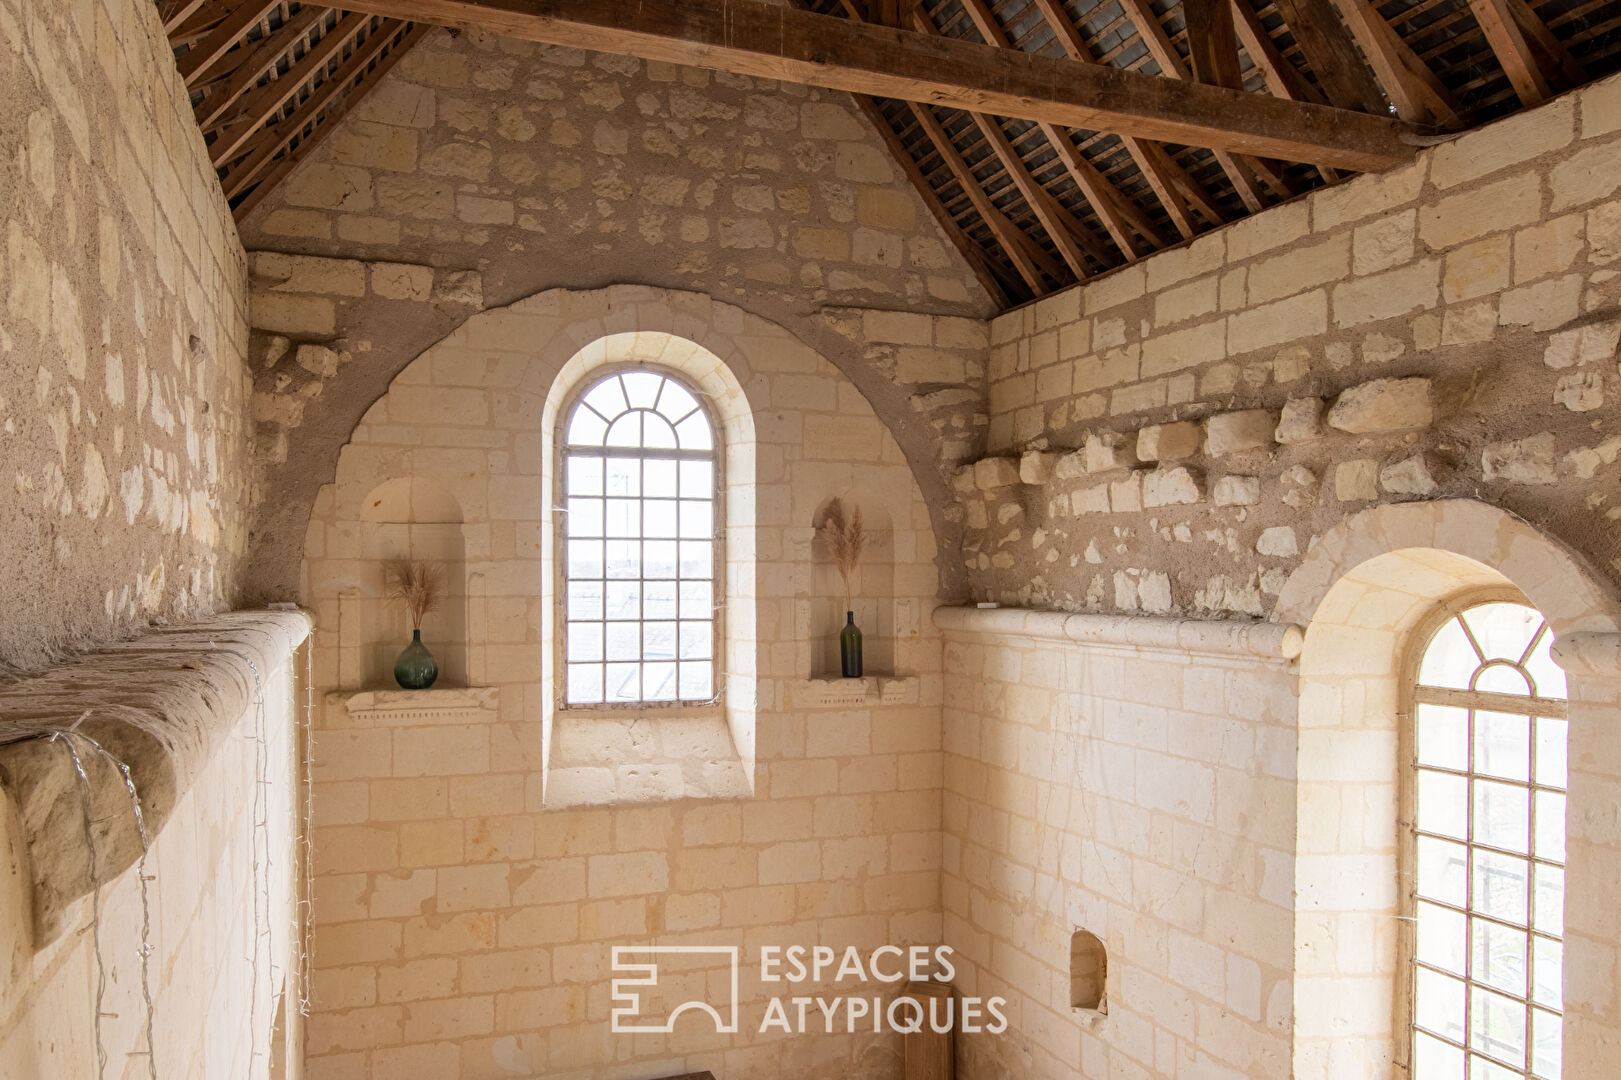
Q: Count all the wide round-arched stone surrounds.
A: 2